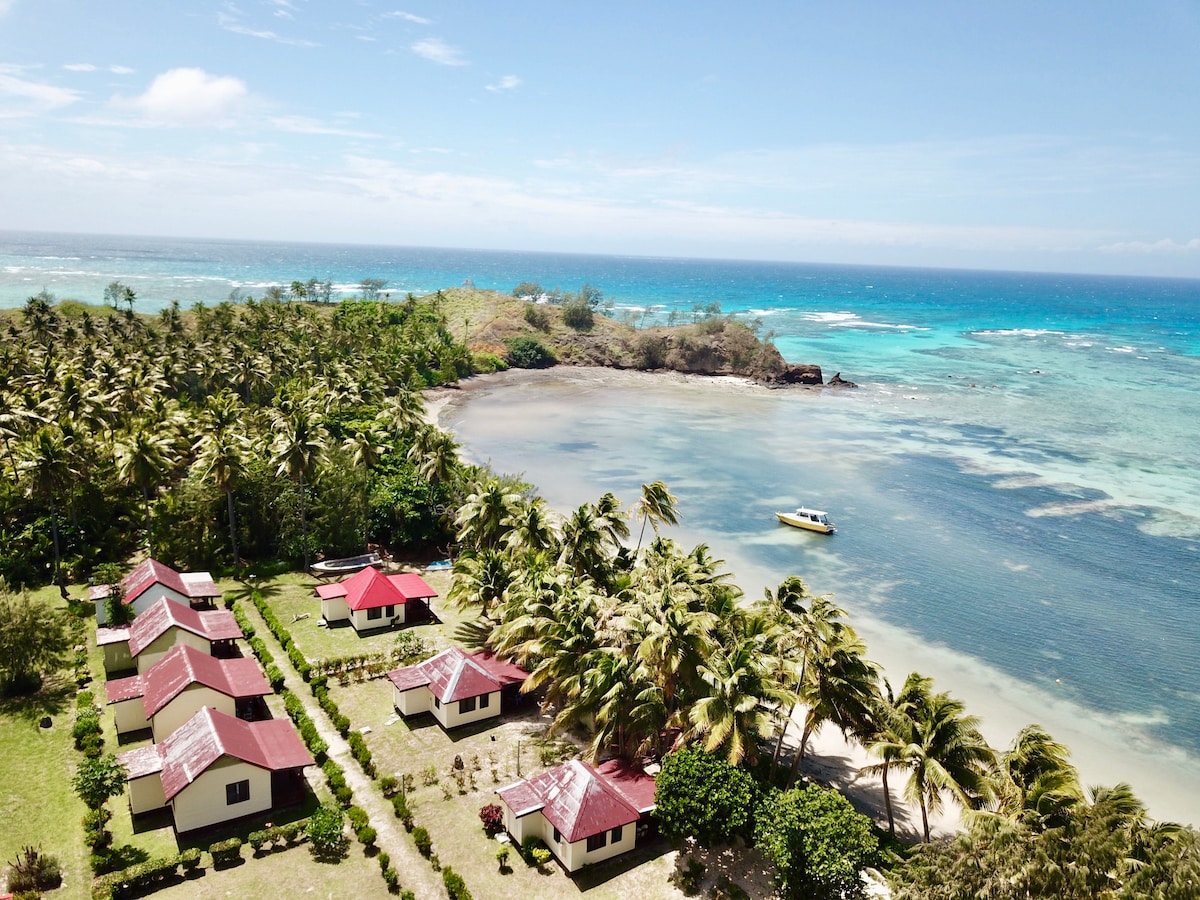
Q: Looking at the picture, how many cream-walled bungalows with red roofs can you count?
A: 7